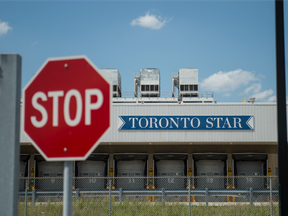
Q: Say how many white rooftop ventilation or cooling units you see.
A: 3